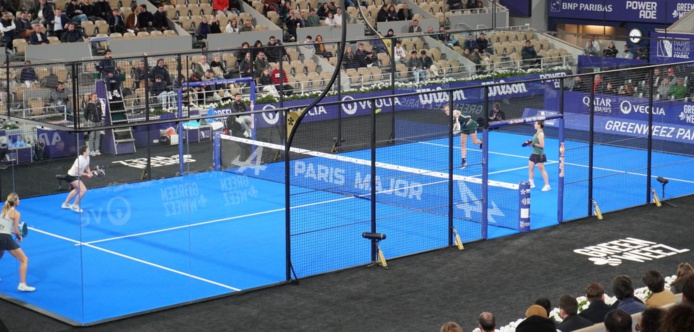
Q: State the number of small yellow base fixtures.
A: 4